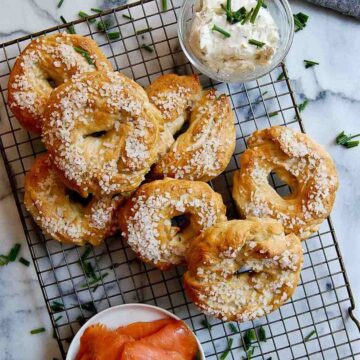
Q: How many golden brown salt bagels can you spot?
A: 7